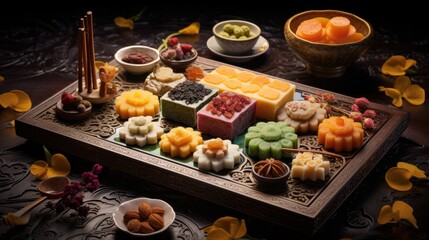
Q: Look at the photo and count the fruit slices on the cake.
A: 8